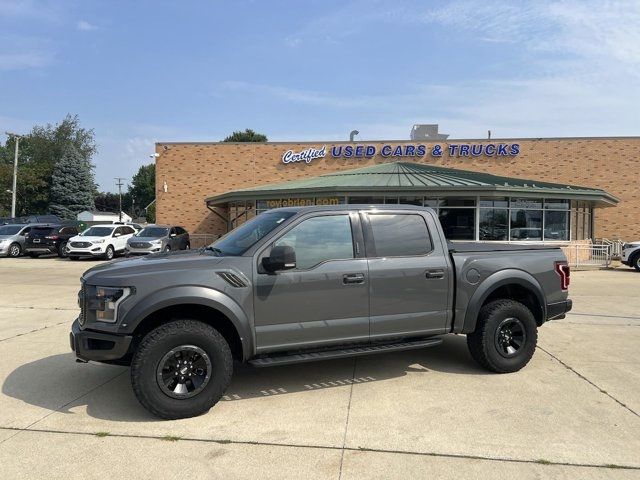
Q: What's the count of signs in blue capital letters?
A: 1